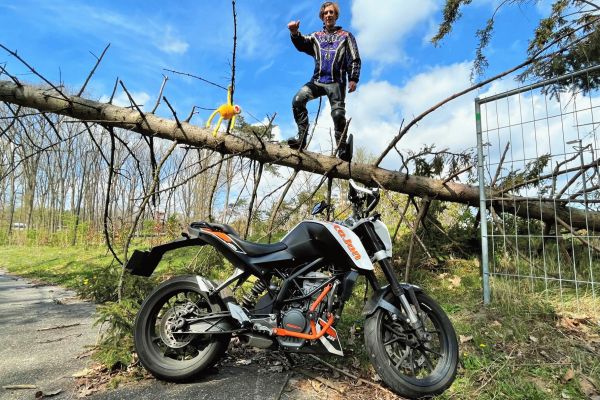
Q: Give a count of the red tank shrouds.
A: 0